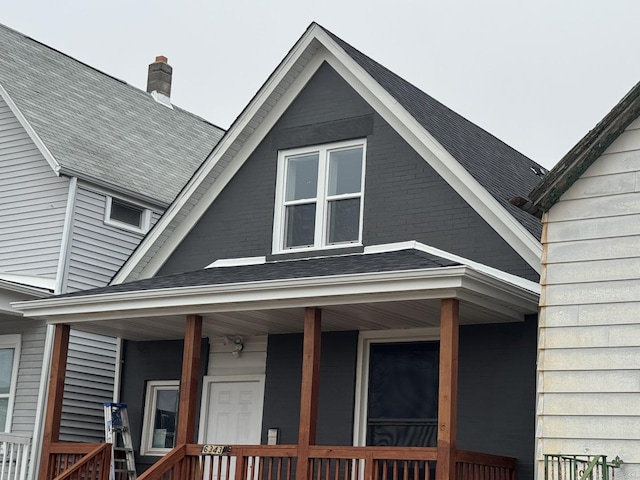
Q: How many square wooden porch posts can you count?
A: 4